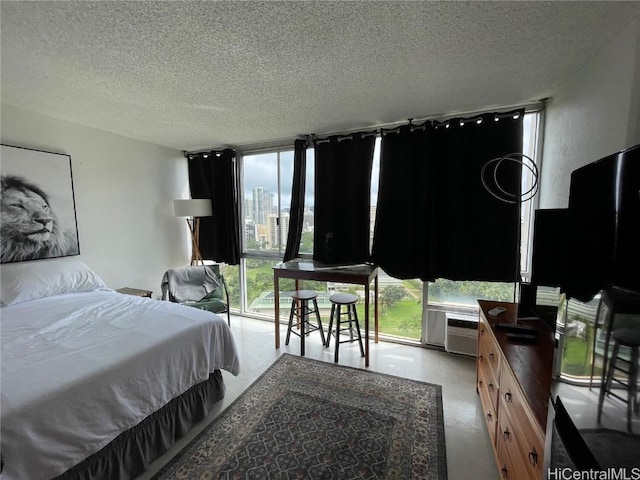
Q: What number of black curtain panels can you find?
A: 5